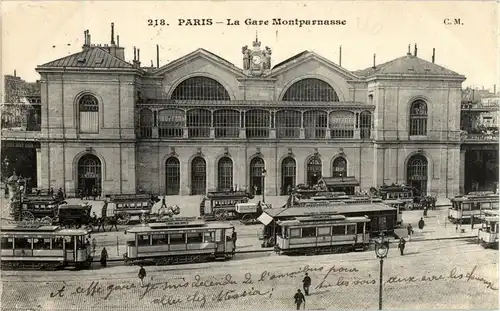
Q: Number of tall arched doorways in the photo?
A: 9